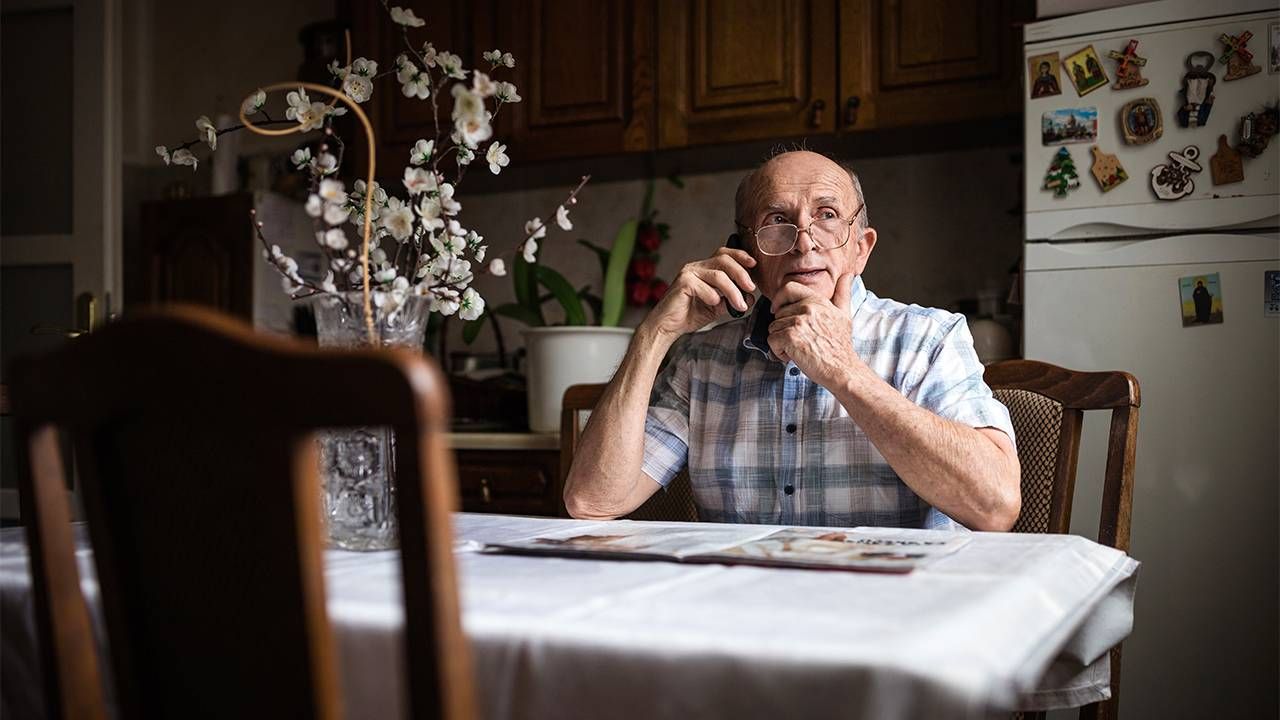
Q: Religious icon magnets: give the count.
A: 4